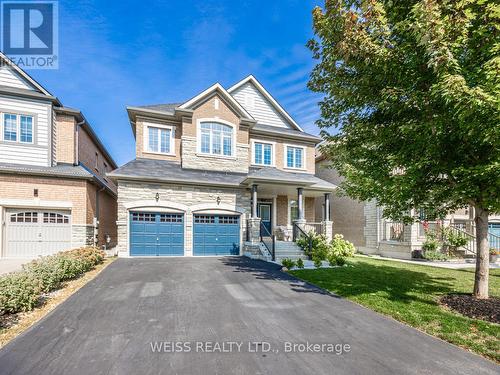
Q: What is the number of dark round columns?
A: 3